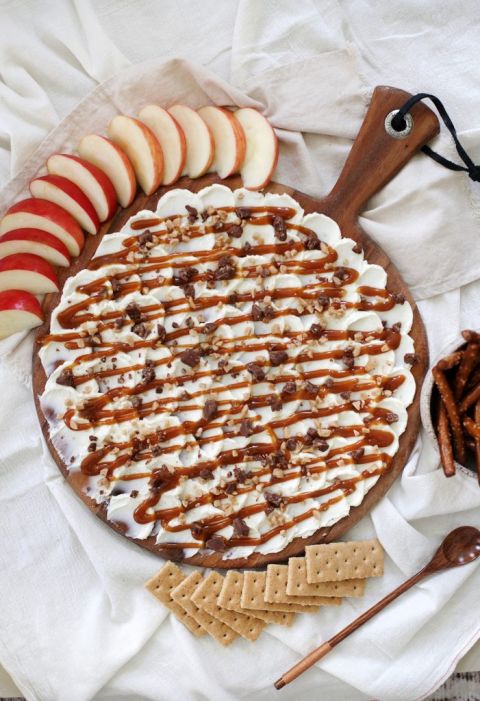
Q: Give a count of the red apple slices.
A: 12